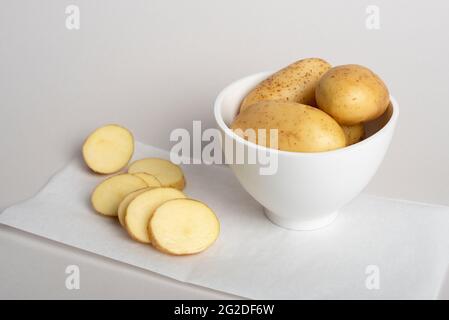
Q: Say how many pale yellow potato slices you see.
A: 7